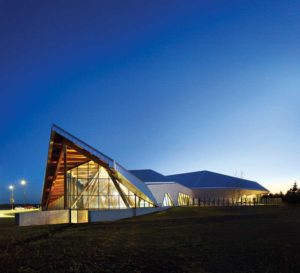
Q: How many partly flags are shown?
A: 0